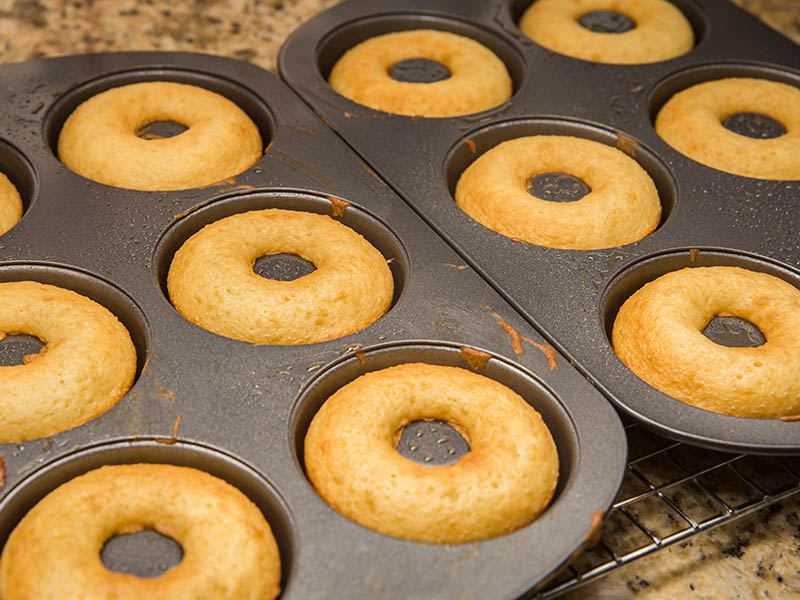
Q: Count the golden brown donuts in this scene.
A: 11